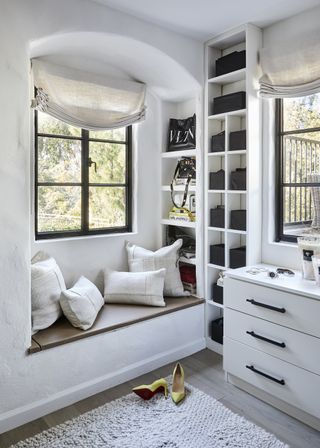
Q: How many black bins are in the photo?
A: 12